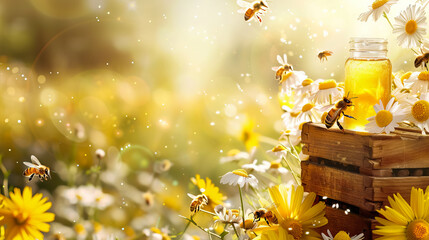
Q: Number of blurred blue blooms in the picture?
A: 0